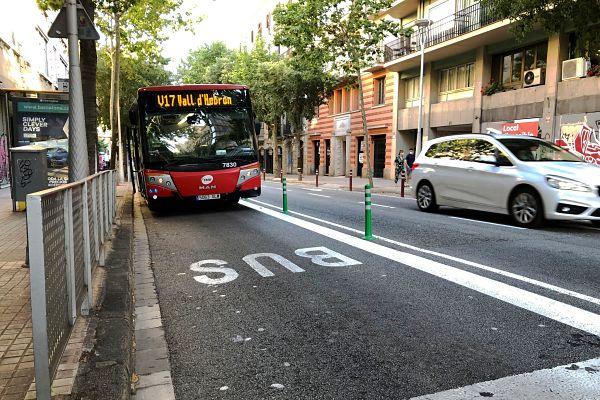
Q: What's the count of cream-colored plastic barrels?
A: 0